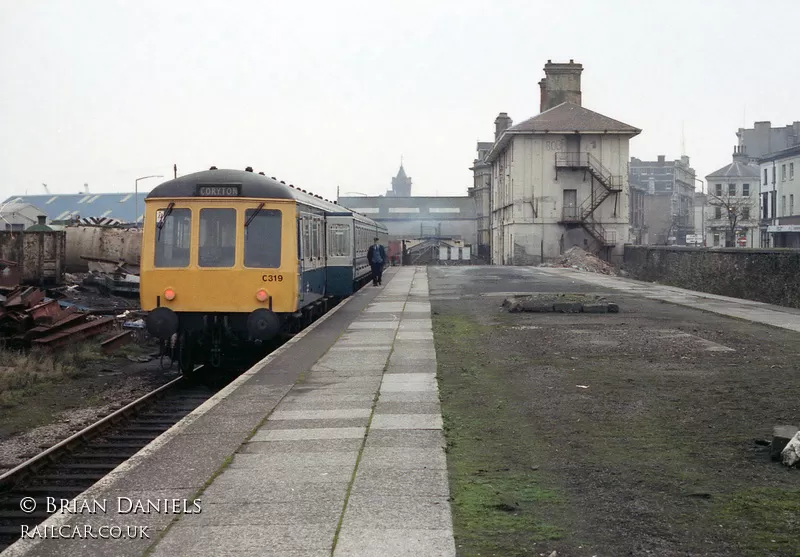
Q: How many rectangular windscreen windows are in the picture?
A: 3